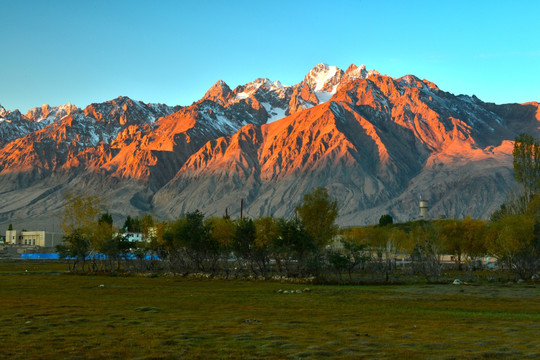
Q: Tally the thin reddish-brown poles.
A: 2